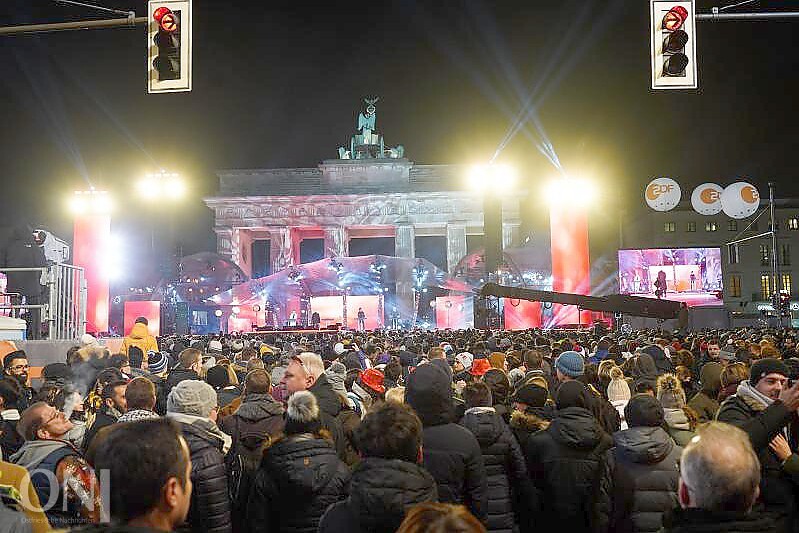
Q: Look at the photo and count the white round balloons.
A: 3